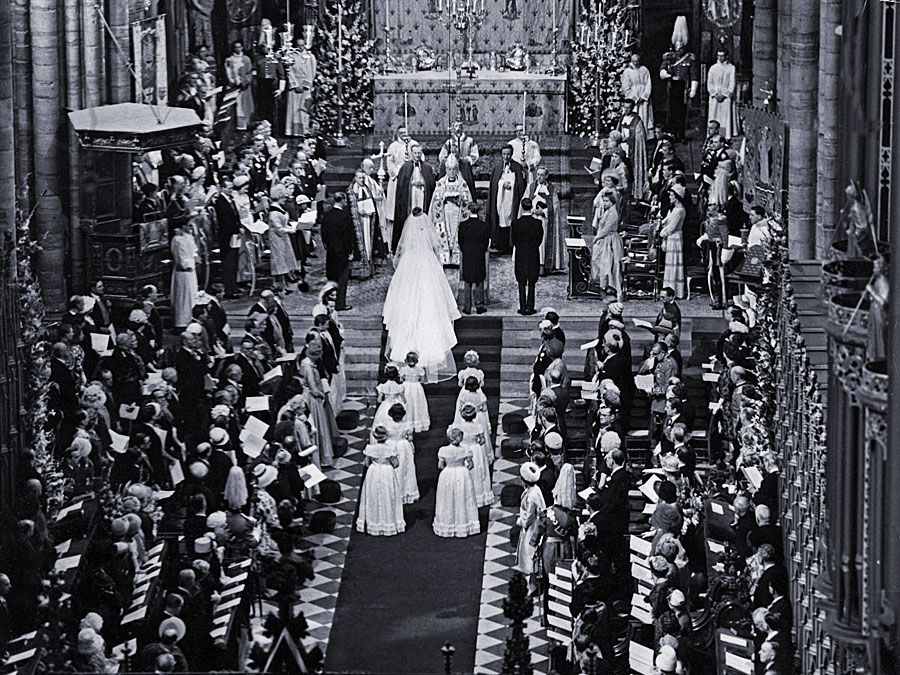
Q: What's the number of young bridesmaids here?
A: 8